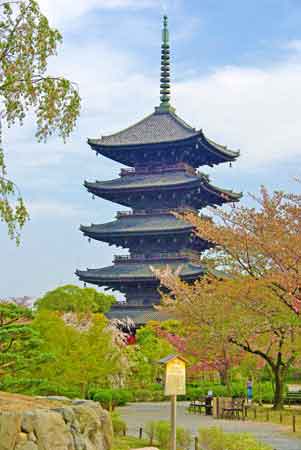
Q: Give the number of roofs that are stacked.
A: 5